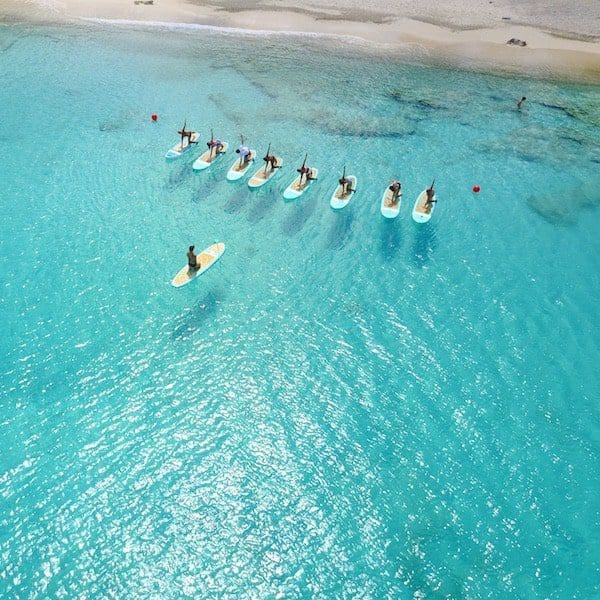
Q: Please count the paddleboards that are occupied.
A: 9